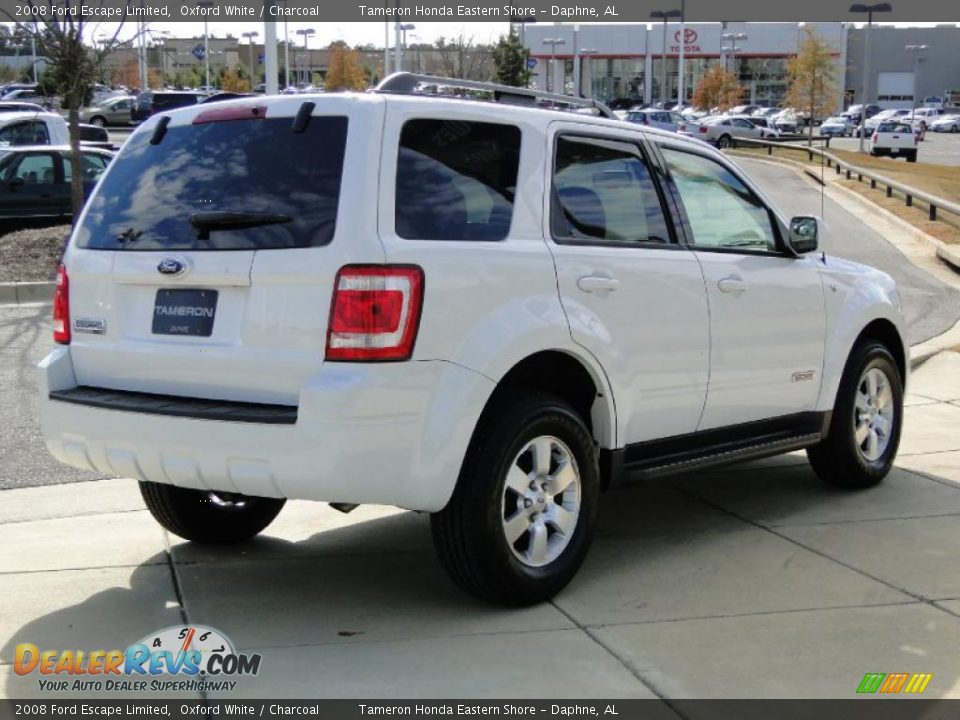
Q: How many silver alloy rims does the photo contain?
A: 2